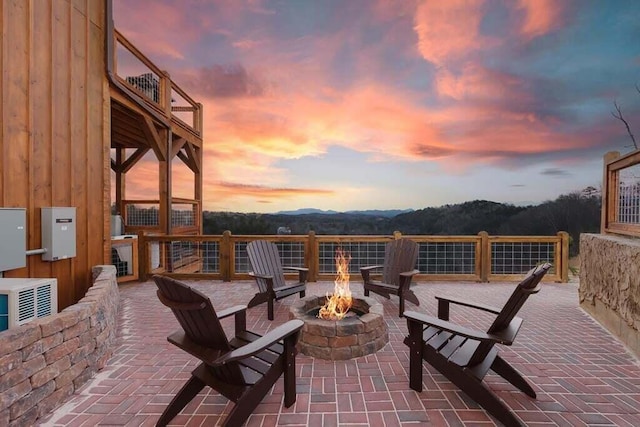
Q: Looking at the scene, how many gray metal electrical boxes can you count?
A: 2